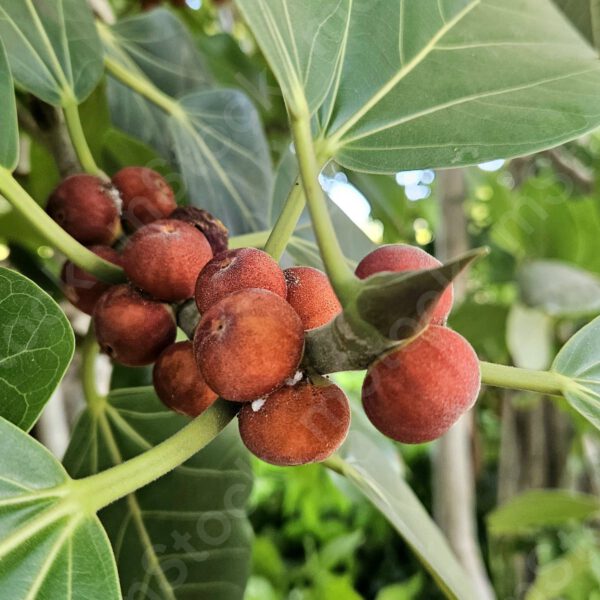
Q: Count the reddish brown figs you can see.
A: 13